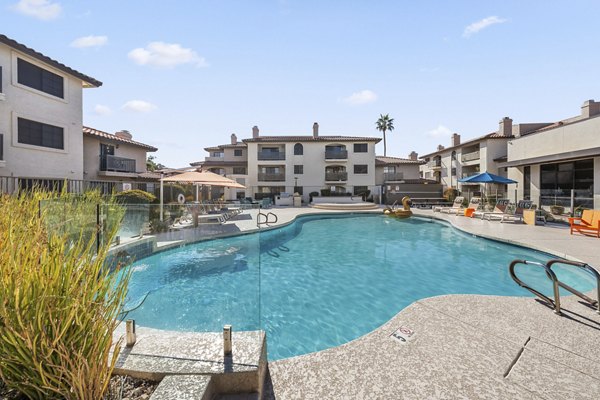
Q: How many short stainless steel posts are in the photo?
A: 2